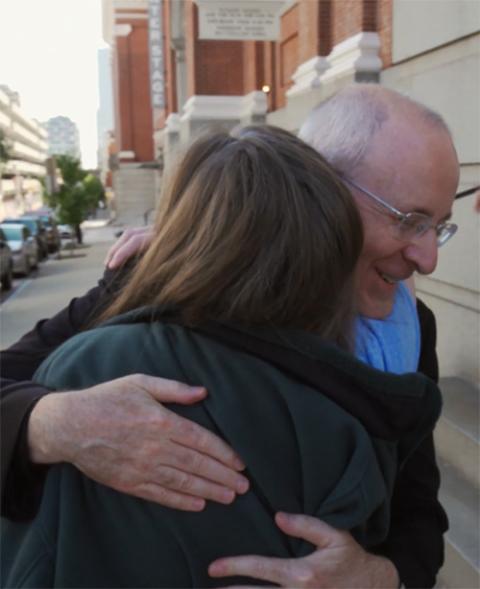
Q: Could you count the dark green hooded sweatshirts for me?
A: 1